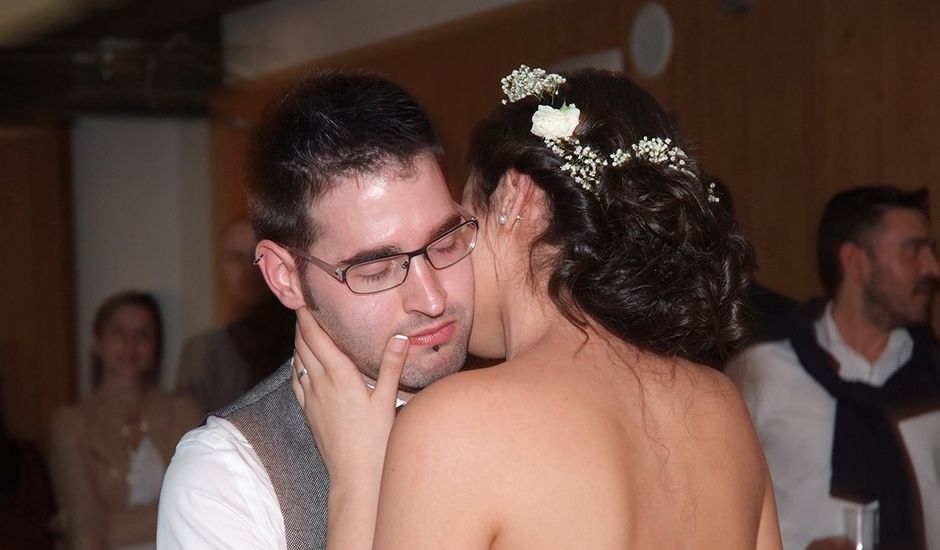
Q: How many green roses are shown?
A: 0